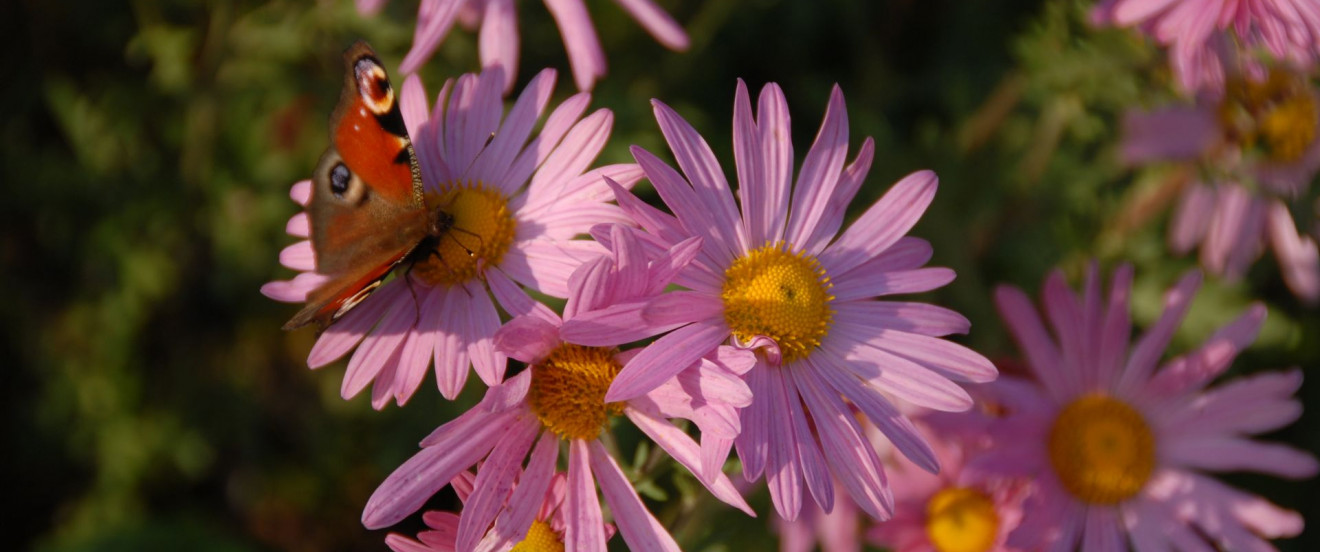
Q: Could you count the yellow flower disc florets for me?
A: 7